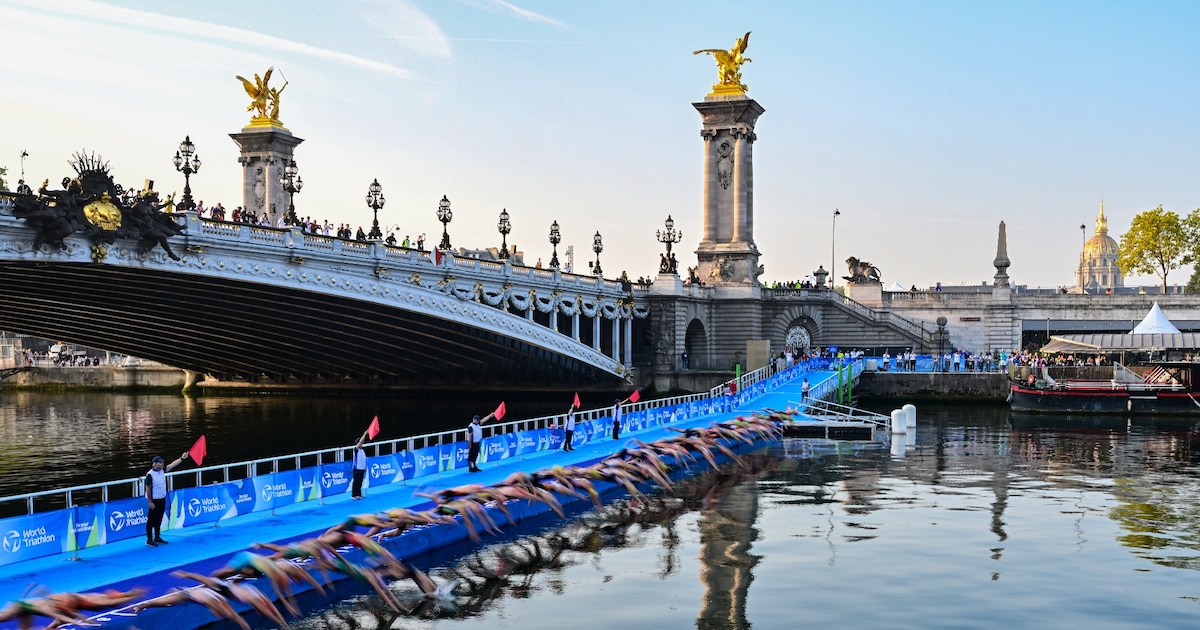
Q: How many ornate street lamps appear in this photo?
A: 8